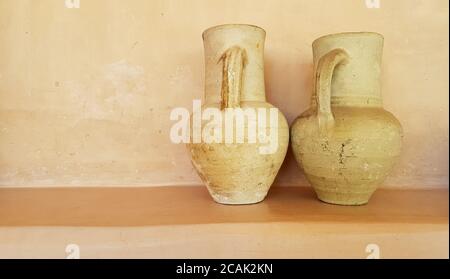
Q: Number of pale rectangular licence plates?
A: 0